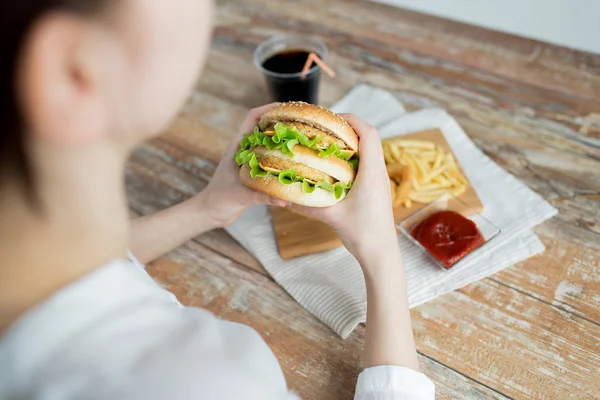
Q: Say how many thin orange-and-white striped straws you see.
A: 1